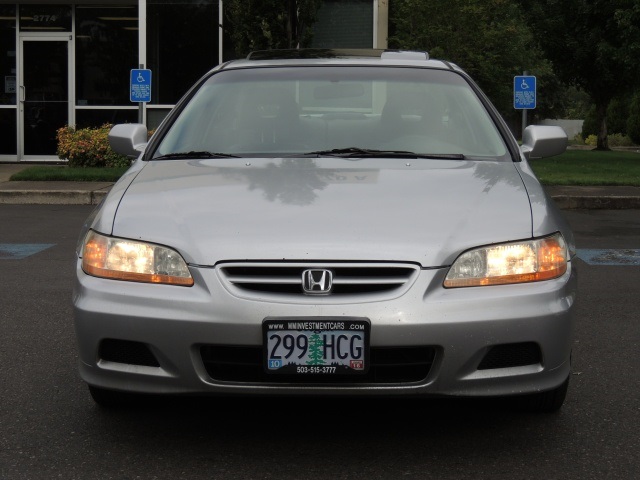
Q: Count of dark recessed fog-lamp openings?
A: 2